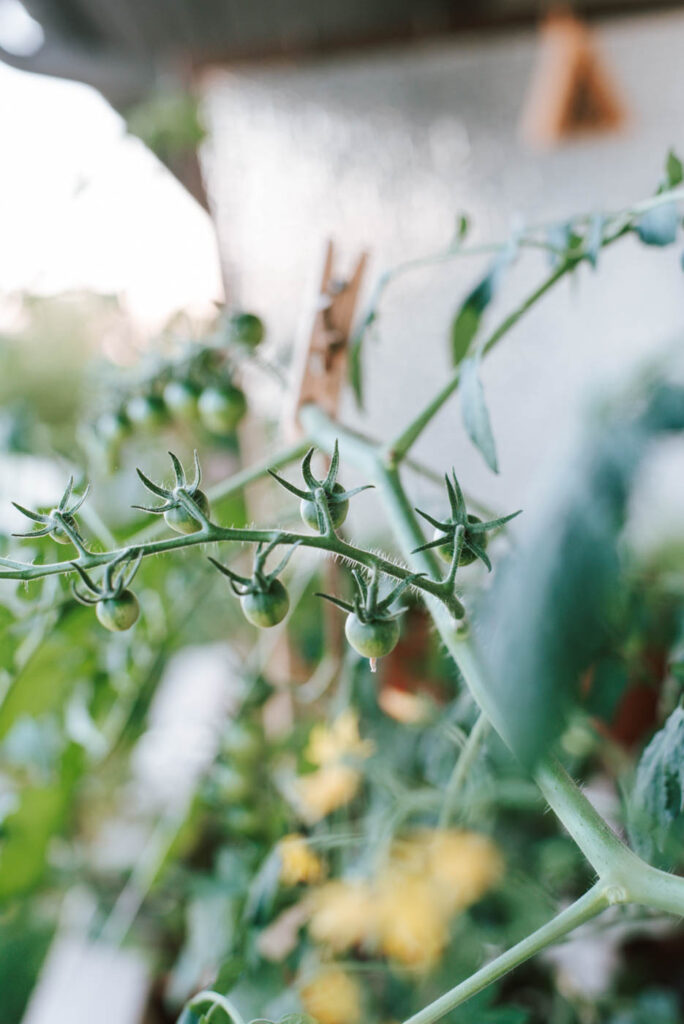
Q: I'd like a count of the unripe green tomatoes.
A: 12